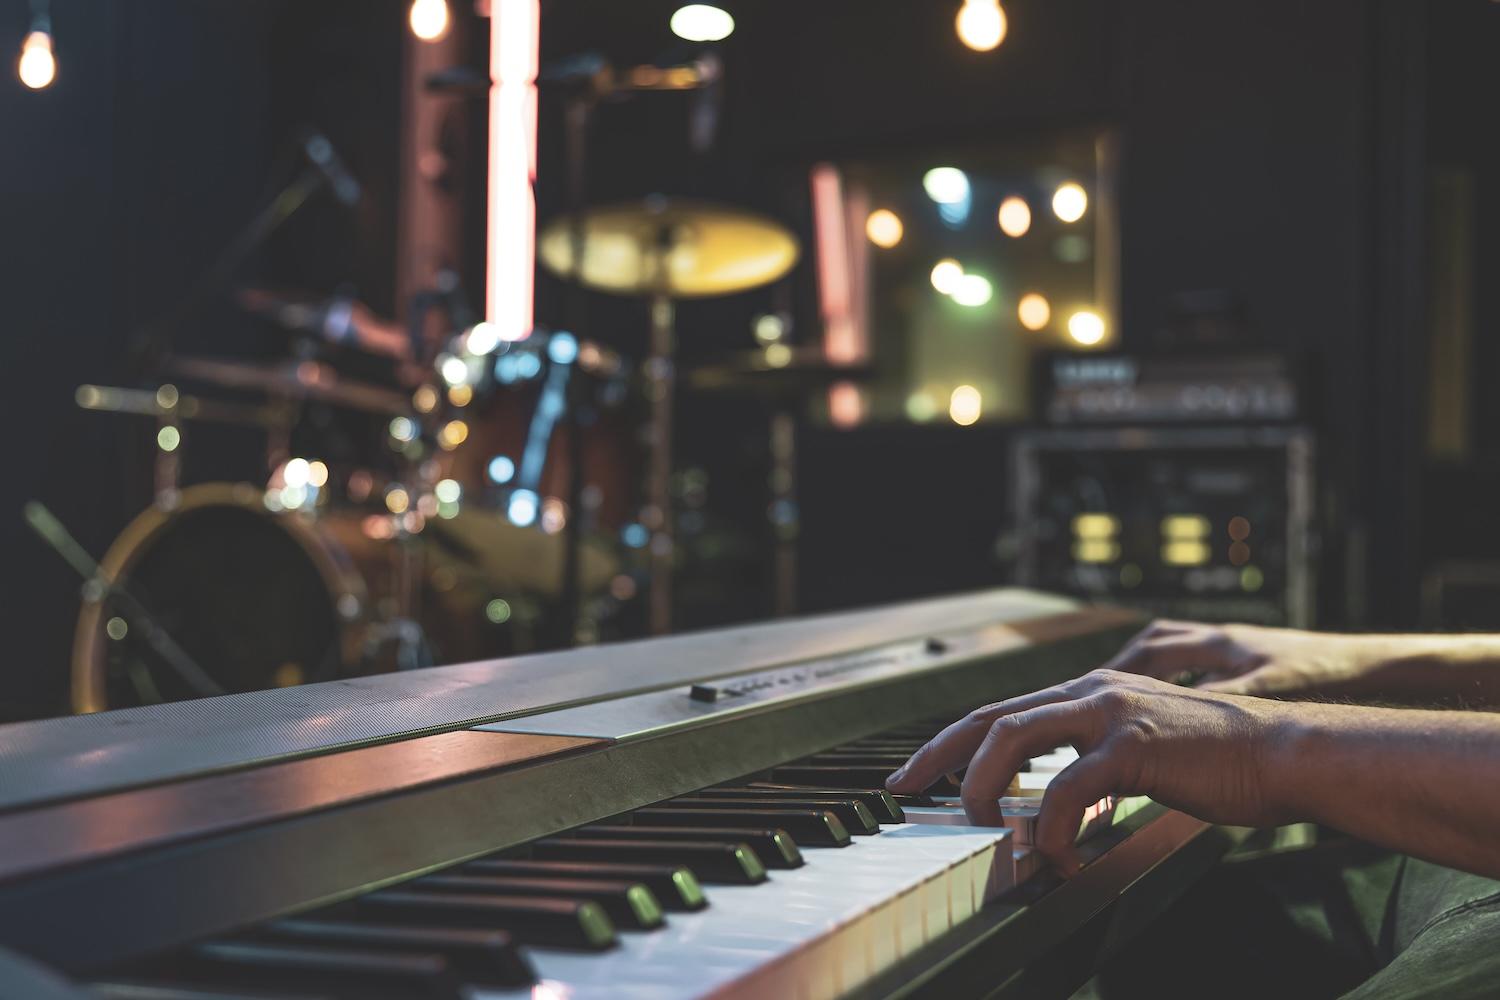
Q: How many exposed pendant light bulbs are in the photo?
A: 3